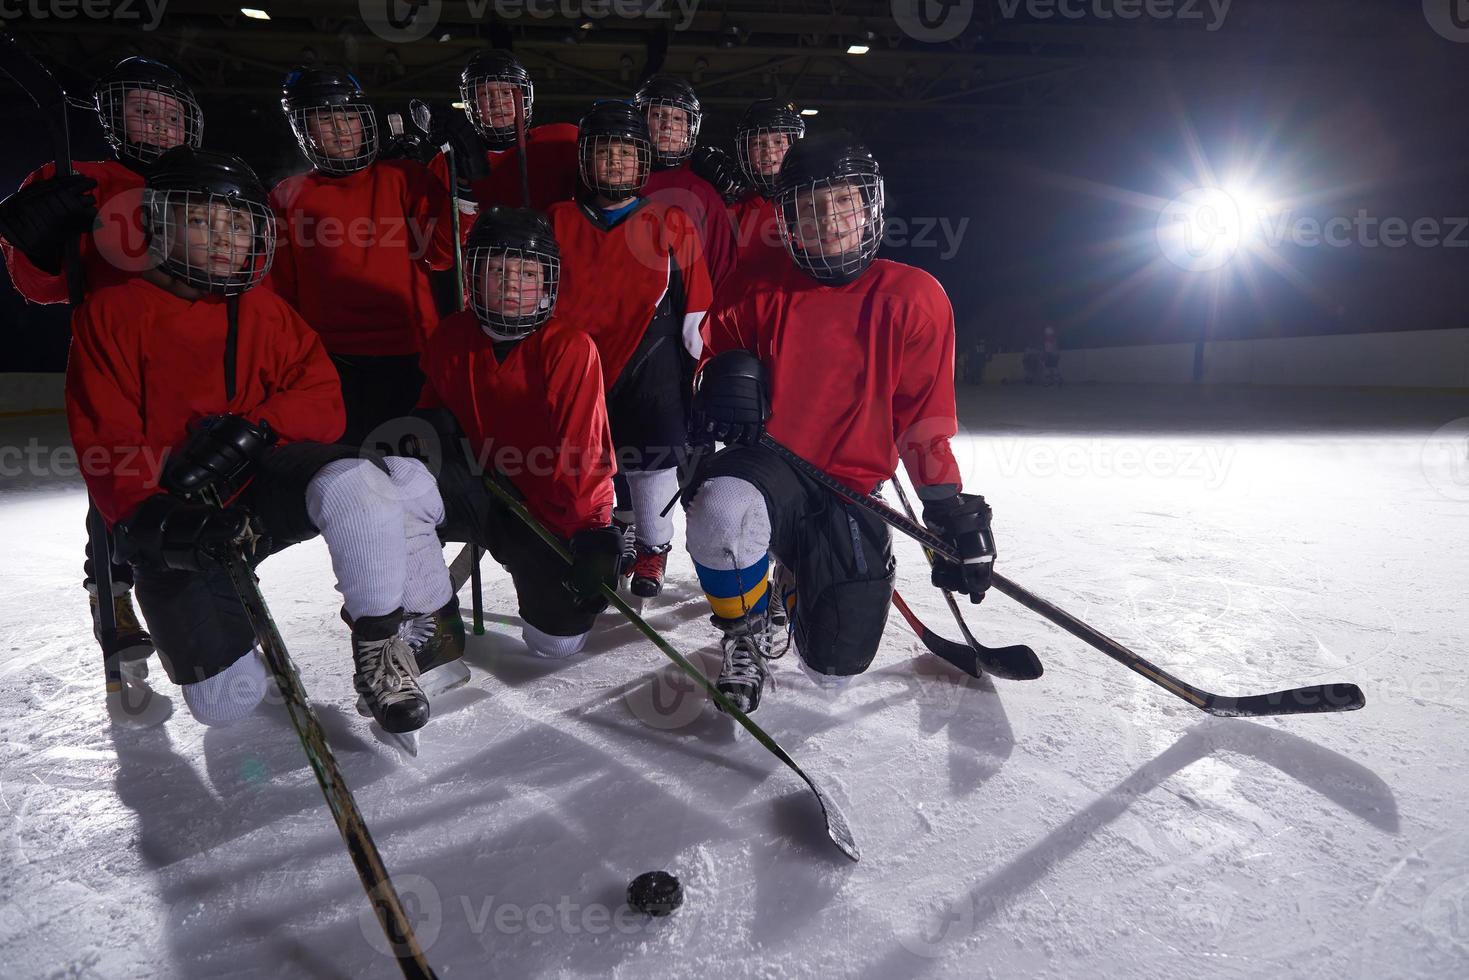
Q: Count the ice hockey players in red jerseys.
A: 9